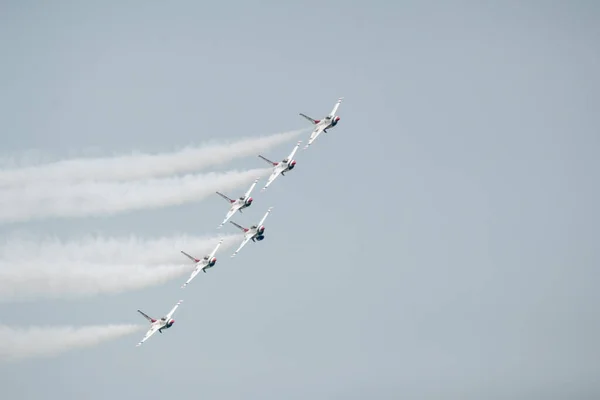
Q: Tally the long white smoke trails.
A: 5